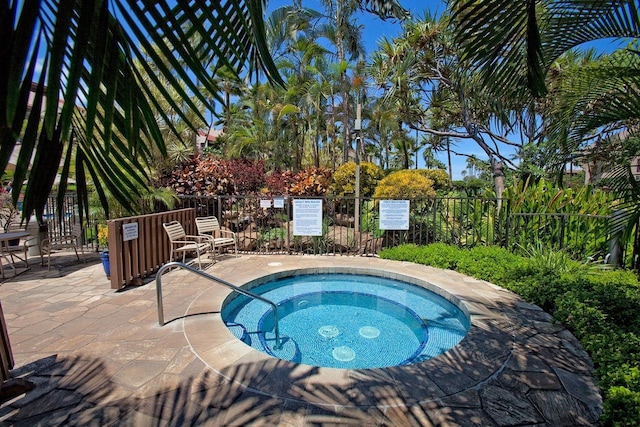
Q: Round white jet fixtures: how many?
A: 3